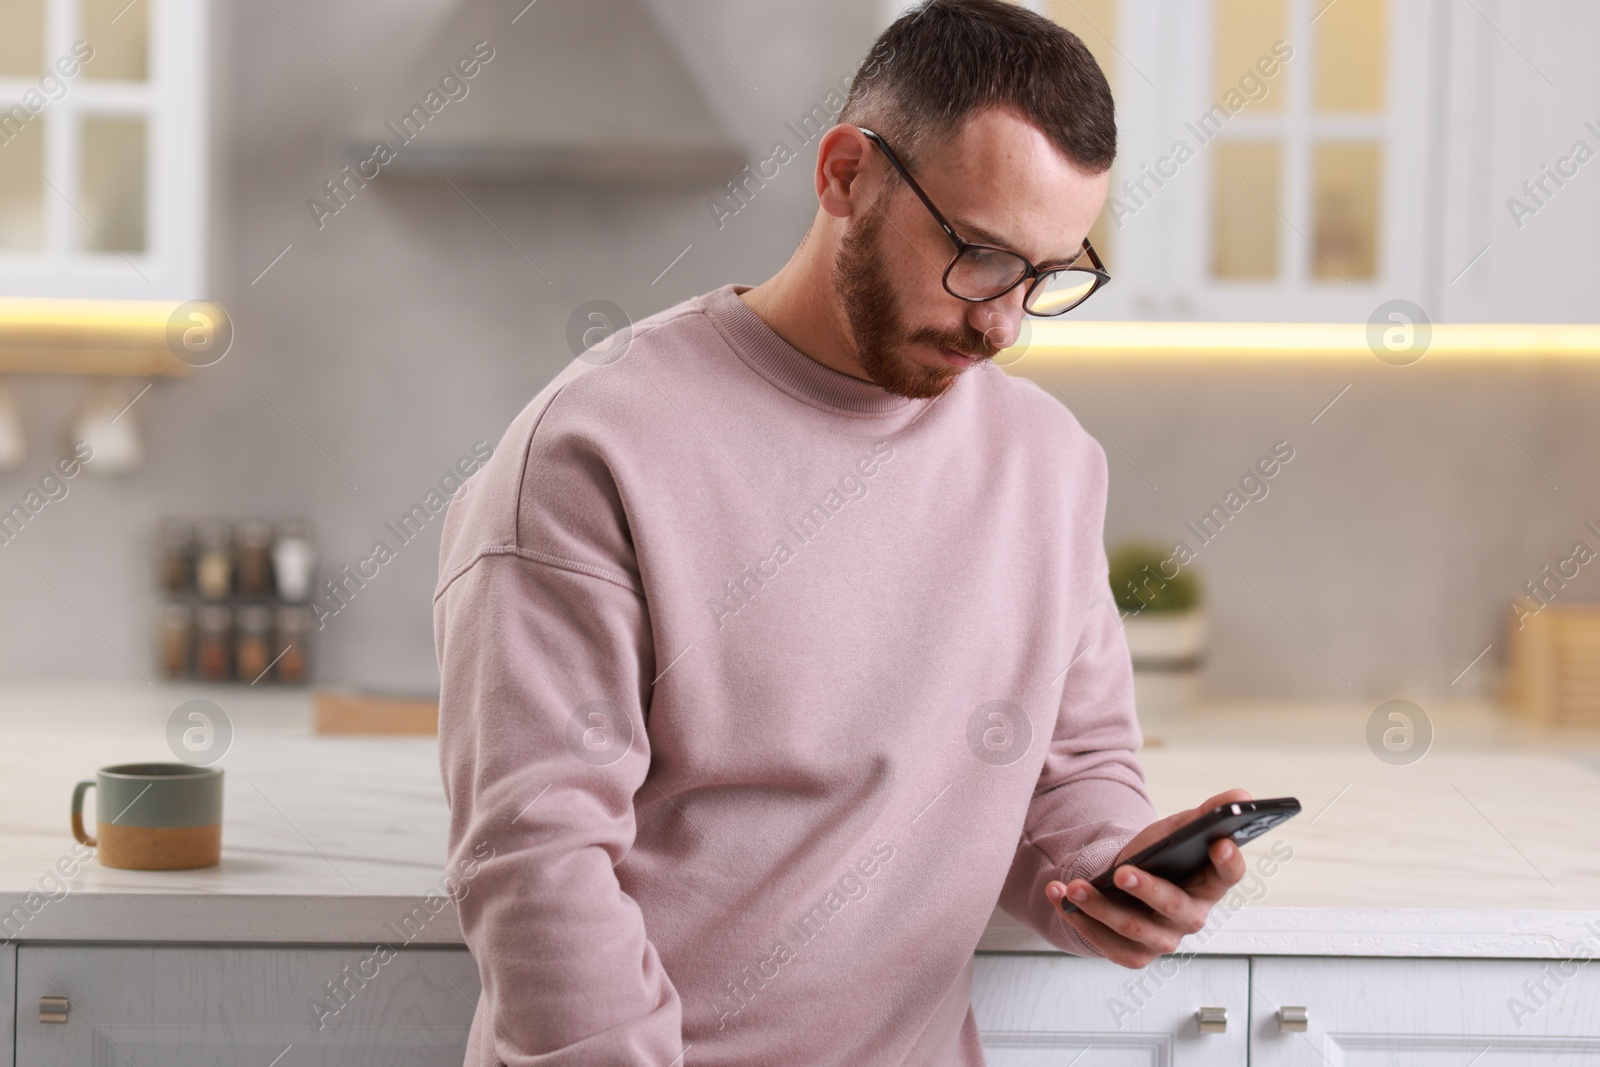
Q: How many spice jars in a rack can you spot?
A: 8